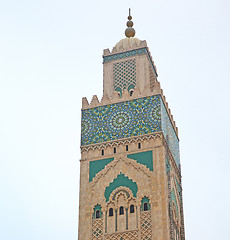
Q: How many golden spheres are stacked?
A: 3